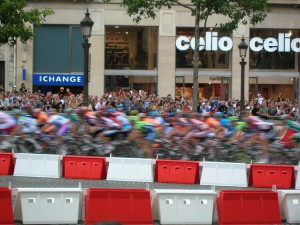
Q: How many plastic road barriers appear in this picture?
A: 14